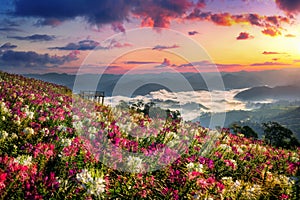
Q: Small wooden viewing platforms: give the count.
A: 1